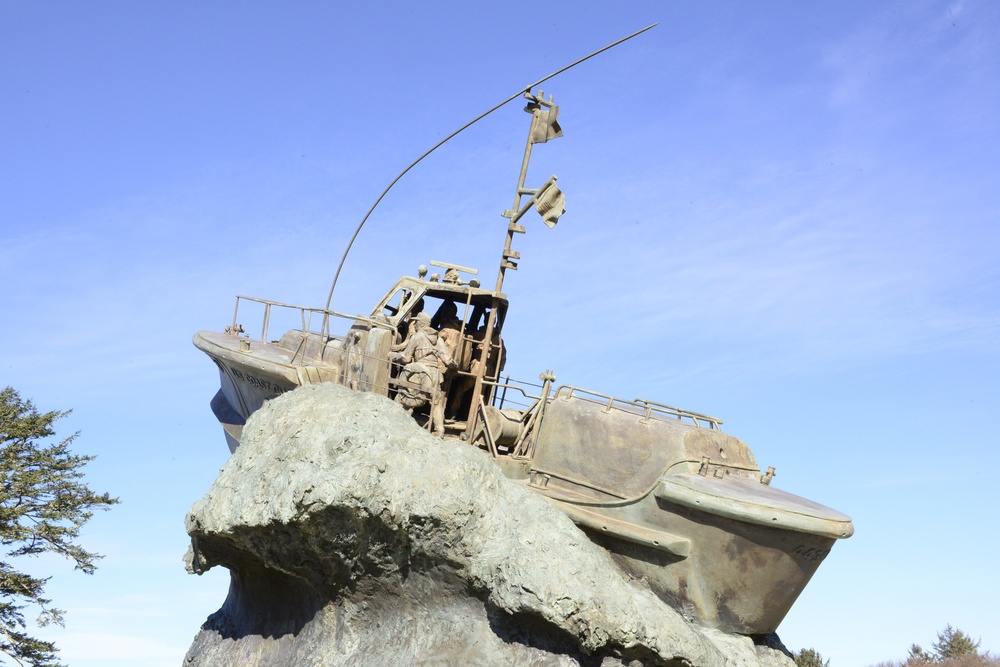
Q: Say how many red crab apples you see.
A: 0